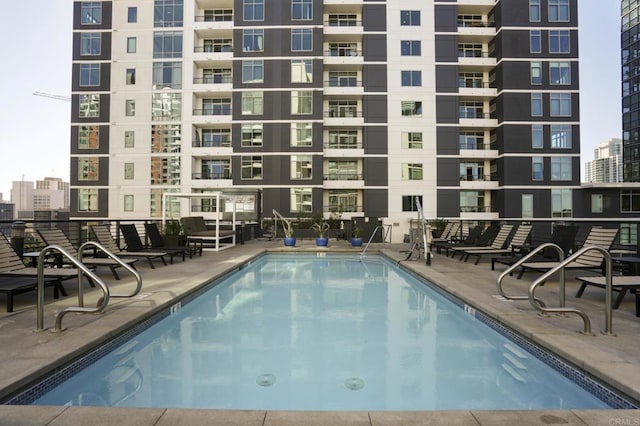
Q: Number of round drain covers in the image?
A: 2